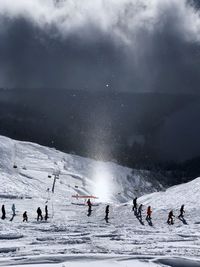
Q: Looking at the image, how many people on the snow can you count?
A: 12